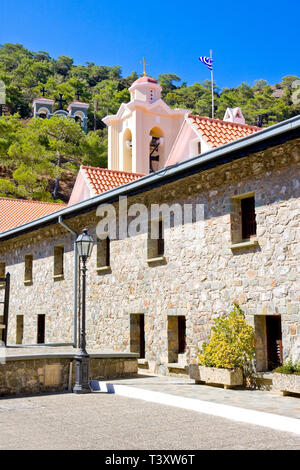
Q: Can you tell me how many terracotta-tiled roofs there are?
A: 3